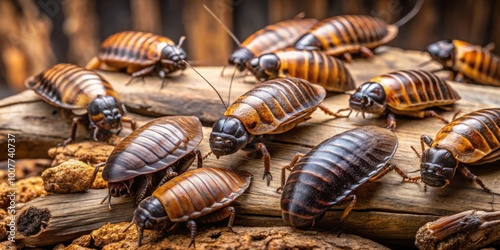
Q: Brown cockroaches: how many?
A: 11